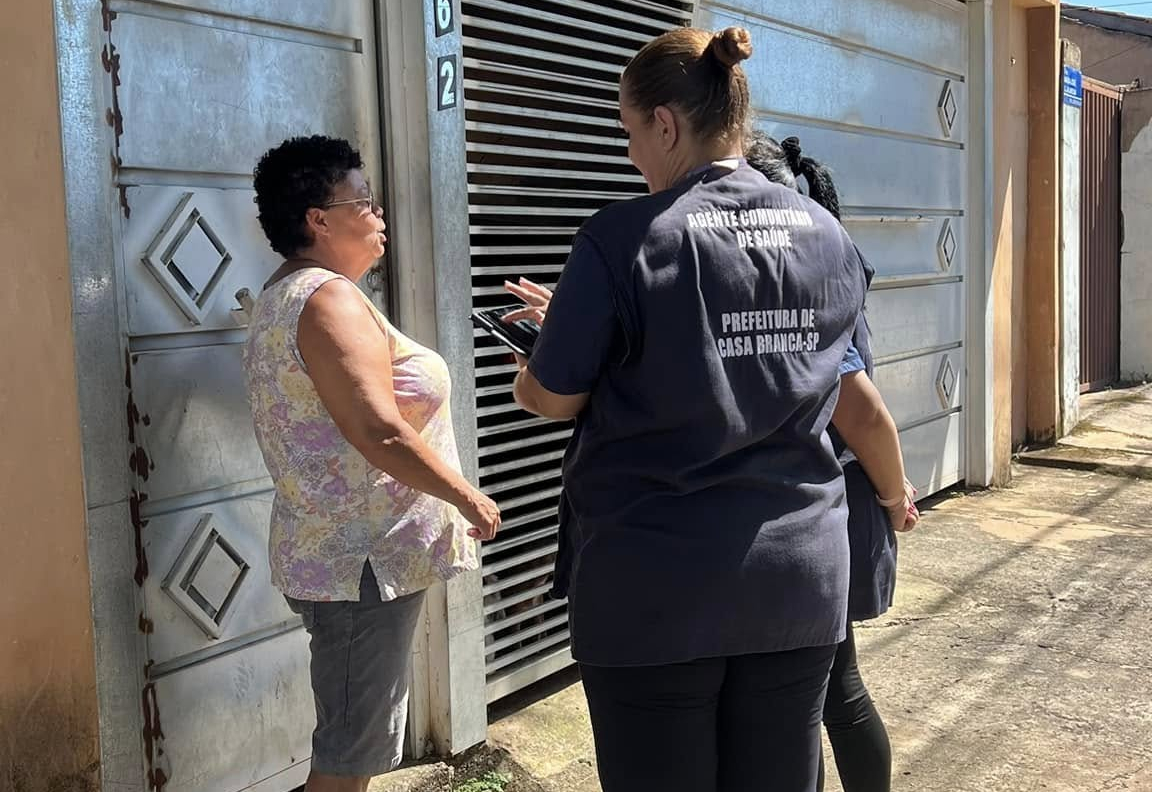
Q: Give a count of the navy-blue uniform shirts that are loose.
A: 2